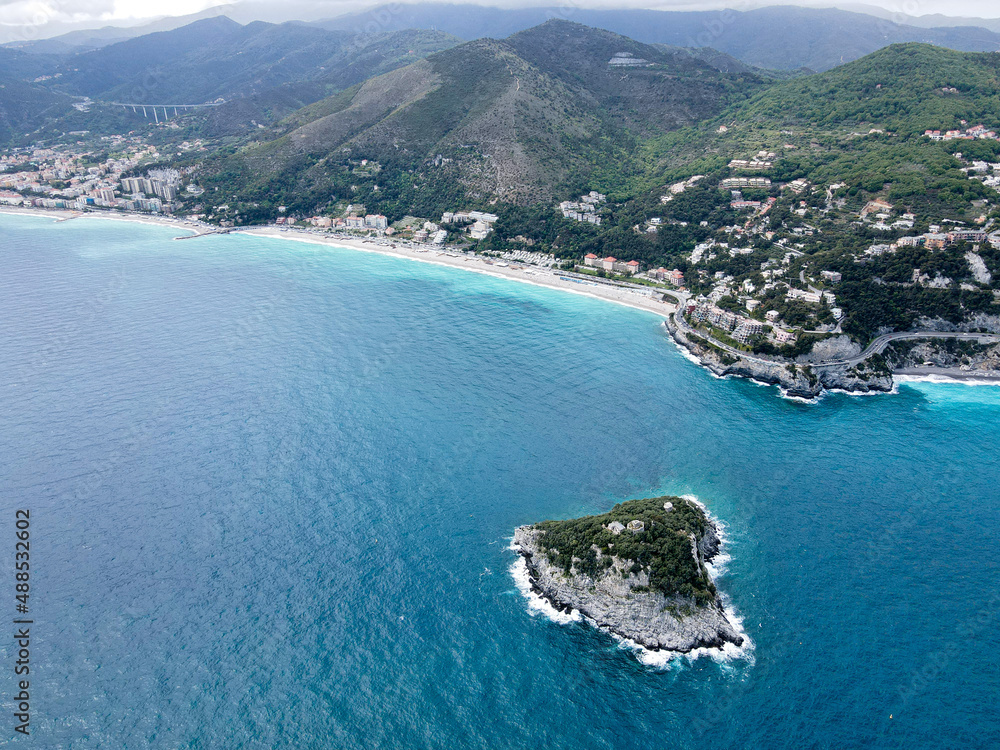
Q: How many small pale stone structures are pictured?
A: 3